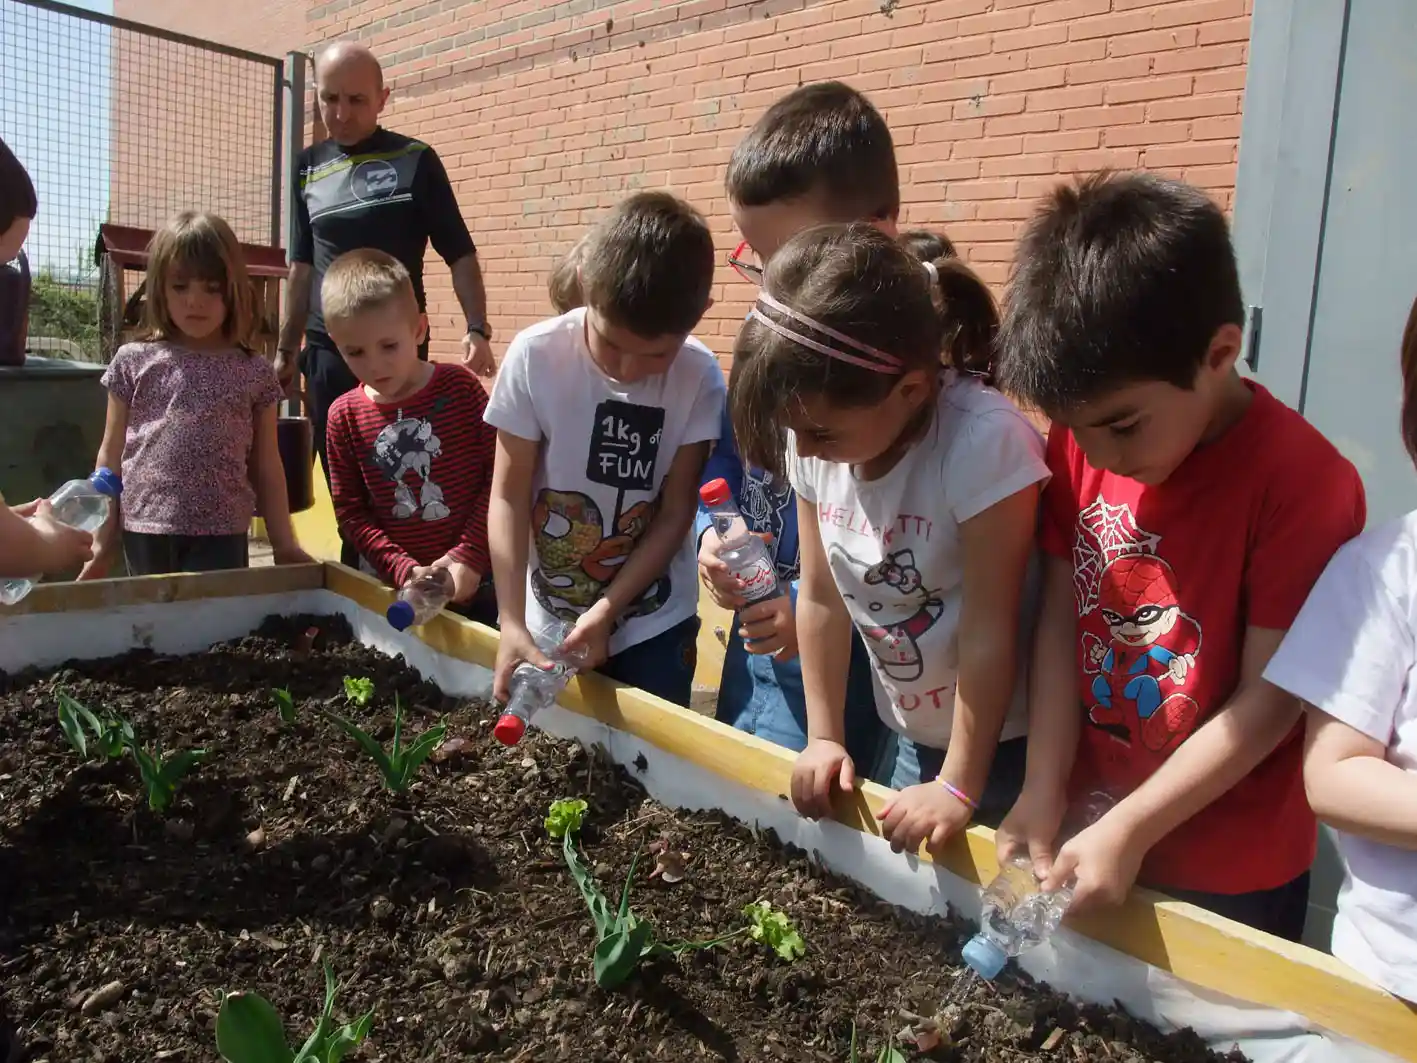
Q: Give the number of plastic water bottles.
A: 5